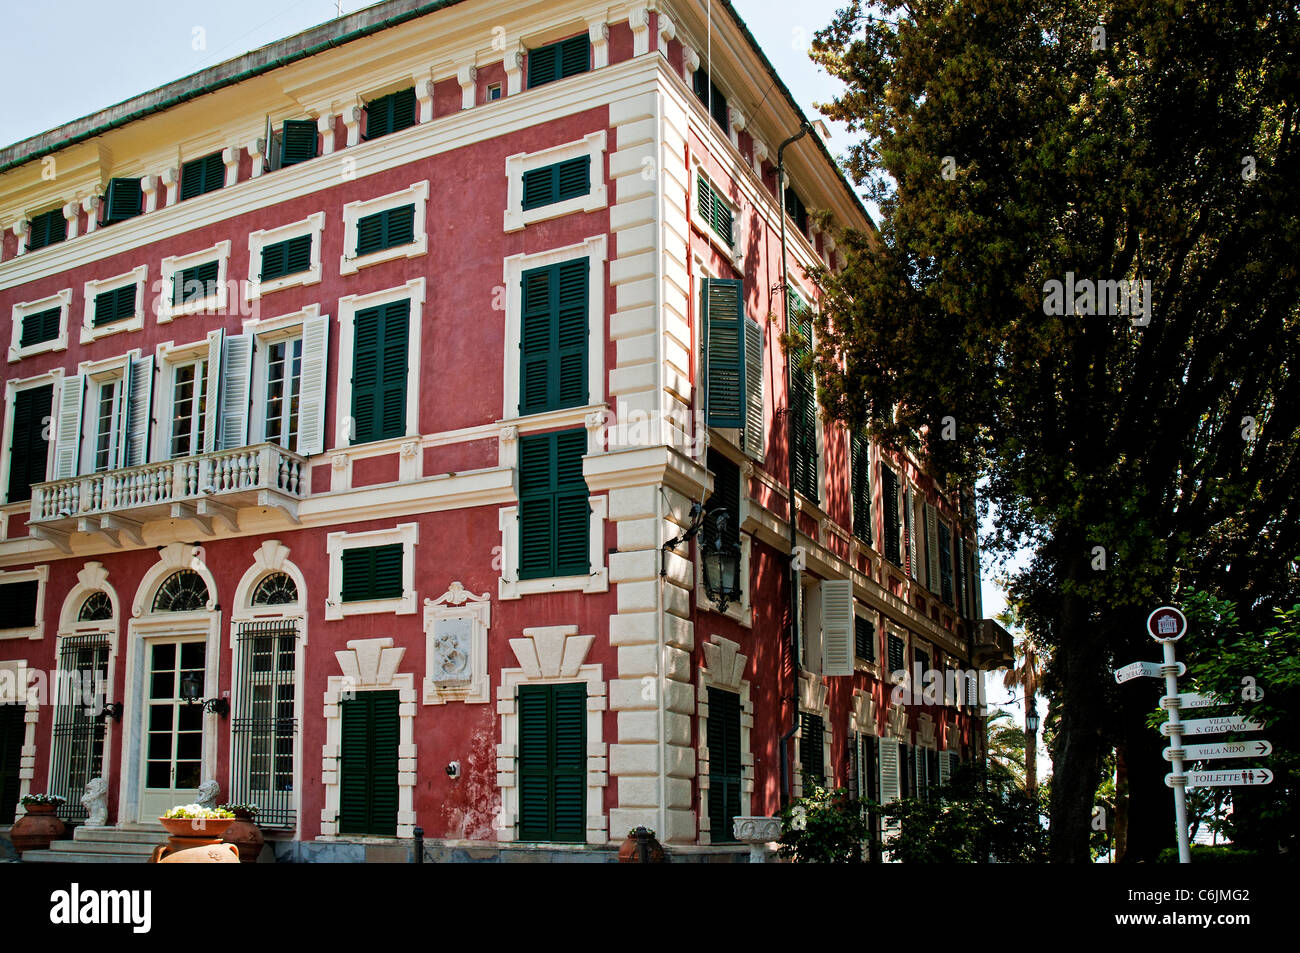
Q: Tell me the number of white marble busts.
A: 2